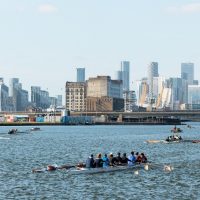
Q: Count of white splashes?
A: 3